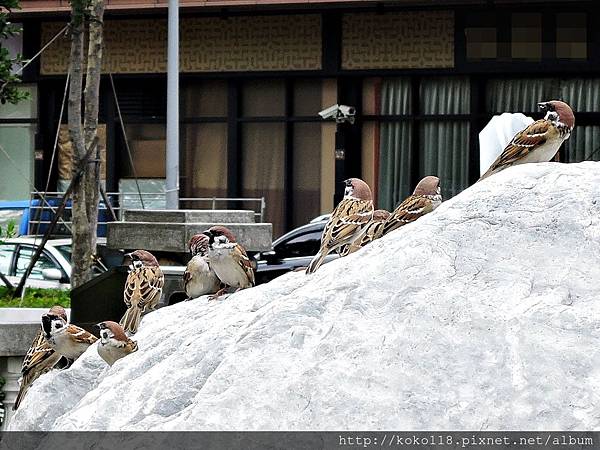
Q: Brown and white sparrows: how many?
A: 10